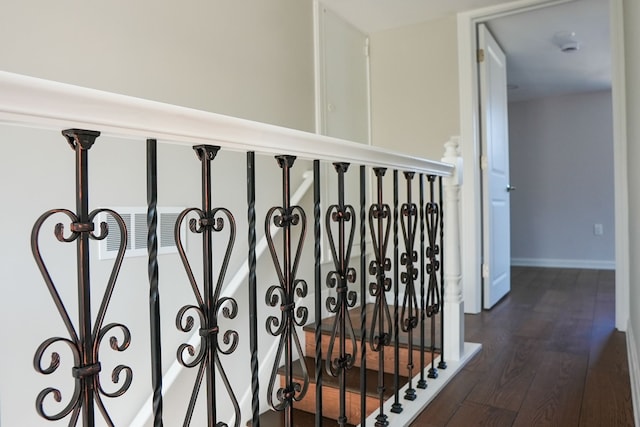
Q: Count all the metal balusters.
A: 14